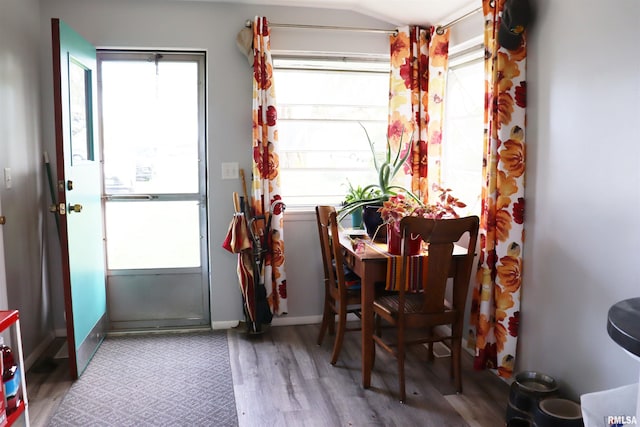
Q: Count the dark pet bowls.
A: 2